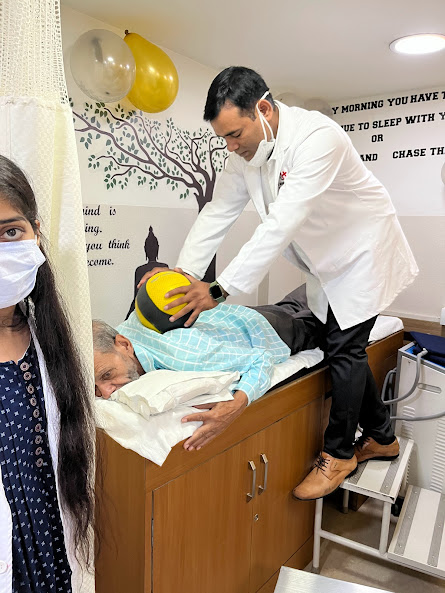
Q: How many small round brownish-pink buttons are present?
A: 9